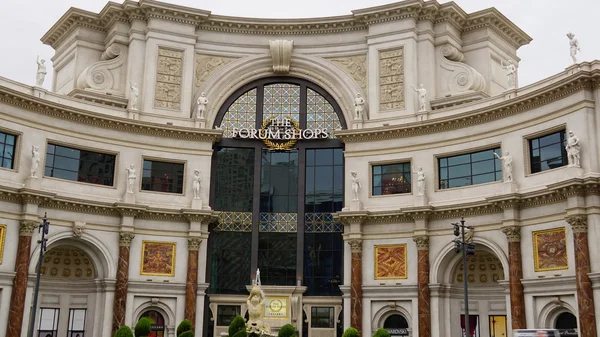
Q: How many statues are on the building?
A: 14